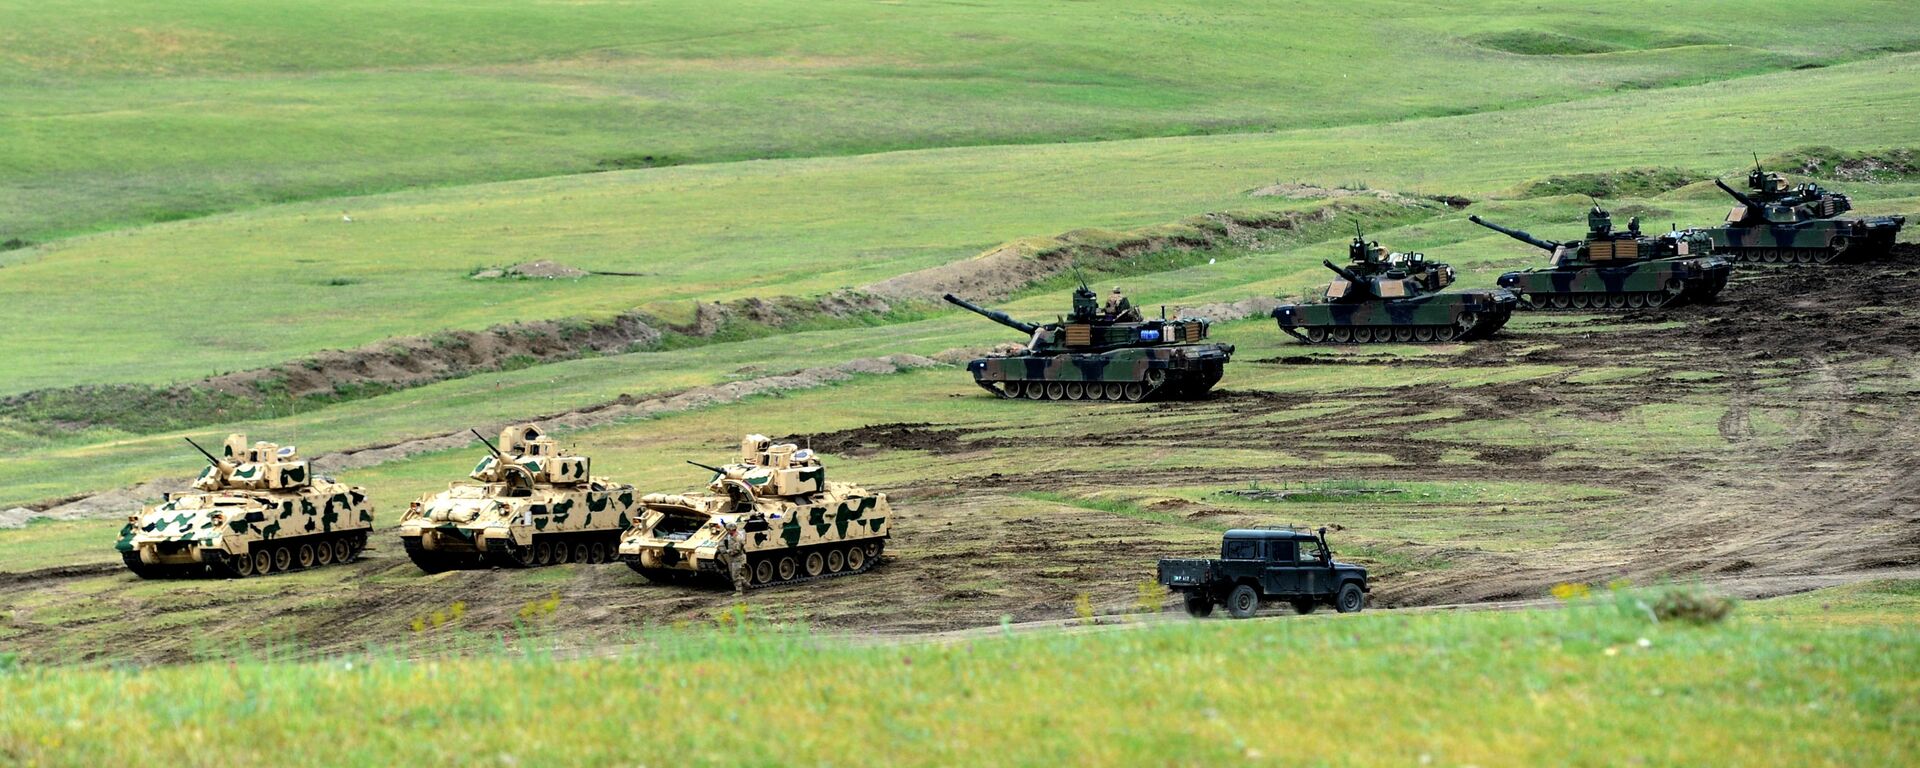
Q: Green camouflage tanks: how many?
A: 4